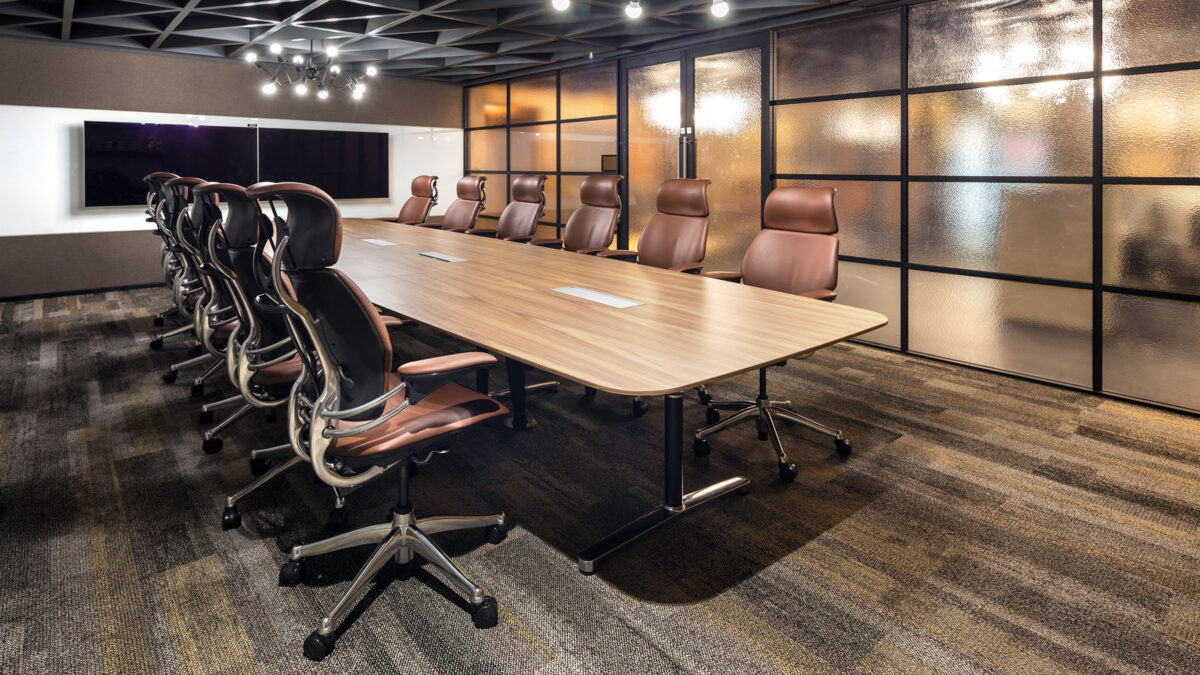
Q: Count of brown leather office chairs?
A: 12